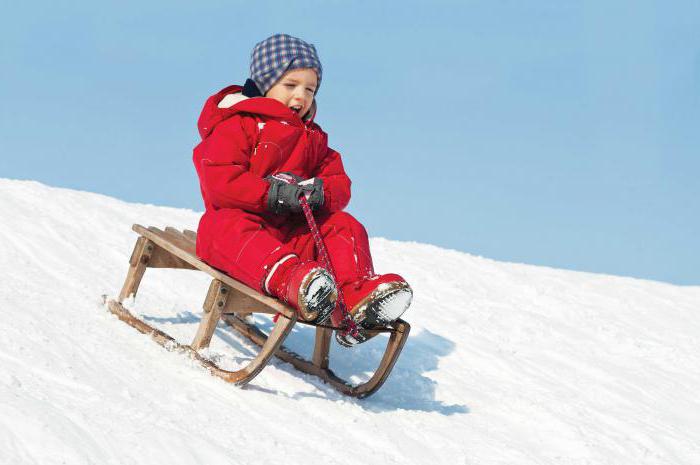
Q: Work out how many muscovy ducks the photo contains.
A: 0